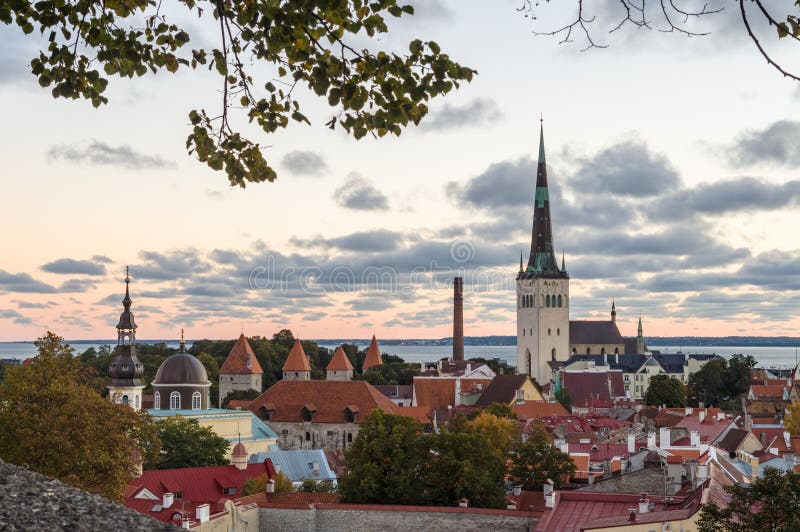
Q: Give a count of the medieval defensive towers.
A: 4